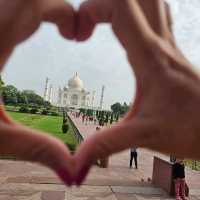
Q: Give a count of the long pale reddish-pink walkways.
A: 1